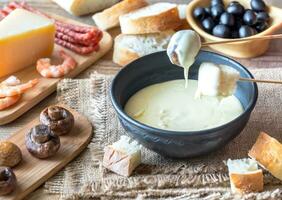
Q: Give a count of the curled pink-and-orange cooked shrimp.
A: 3